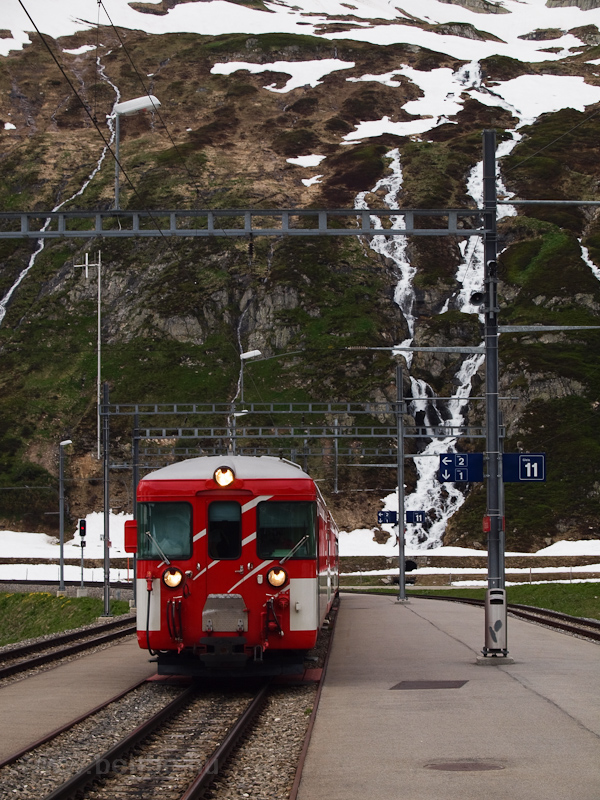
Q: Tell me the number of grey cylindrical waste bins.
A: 1